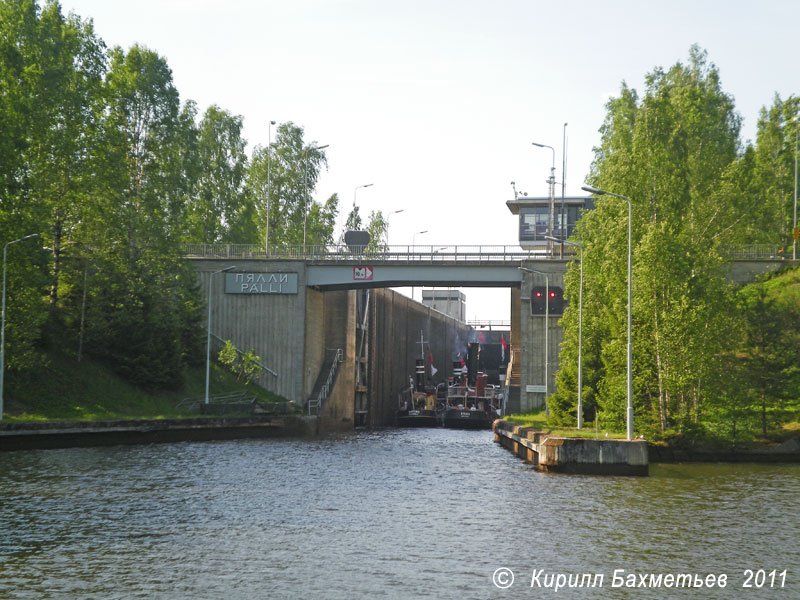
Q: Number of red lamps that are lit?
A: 2